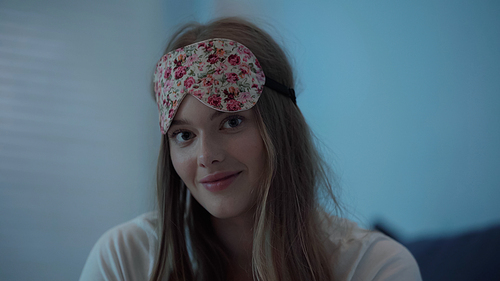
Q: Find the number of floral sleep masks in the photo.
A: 1